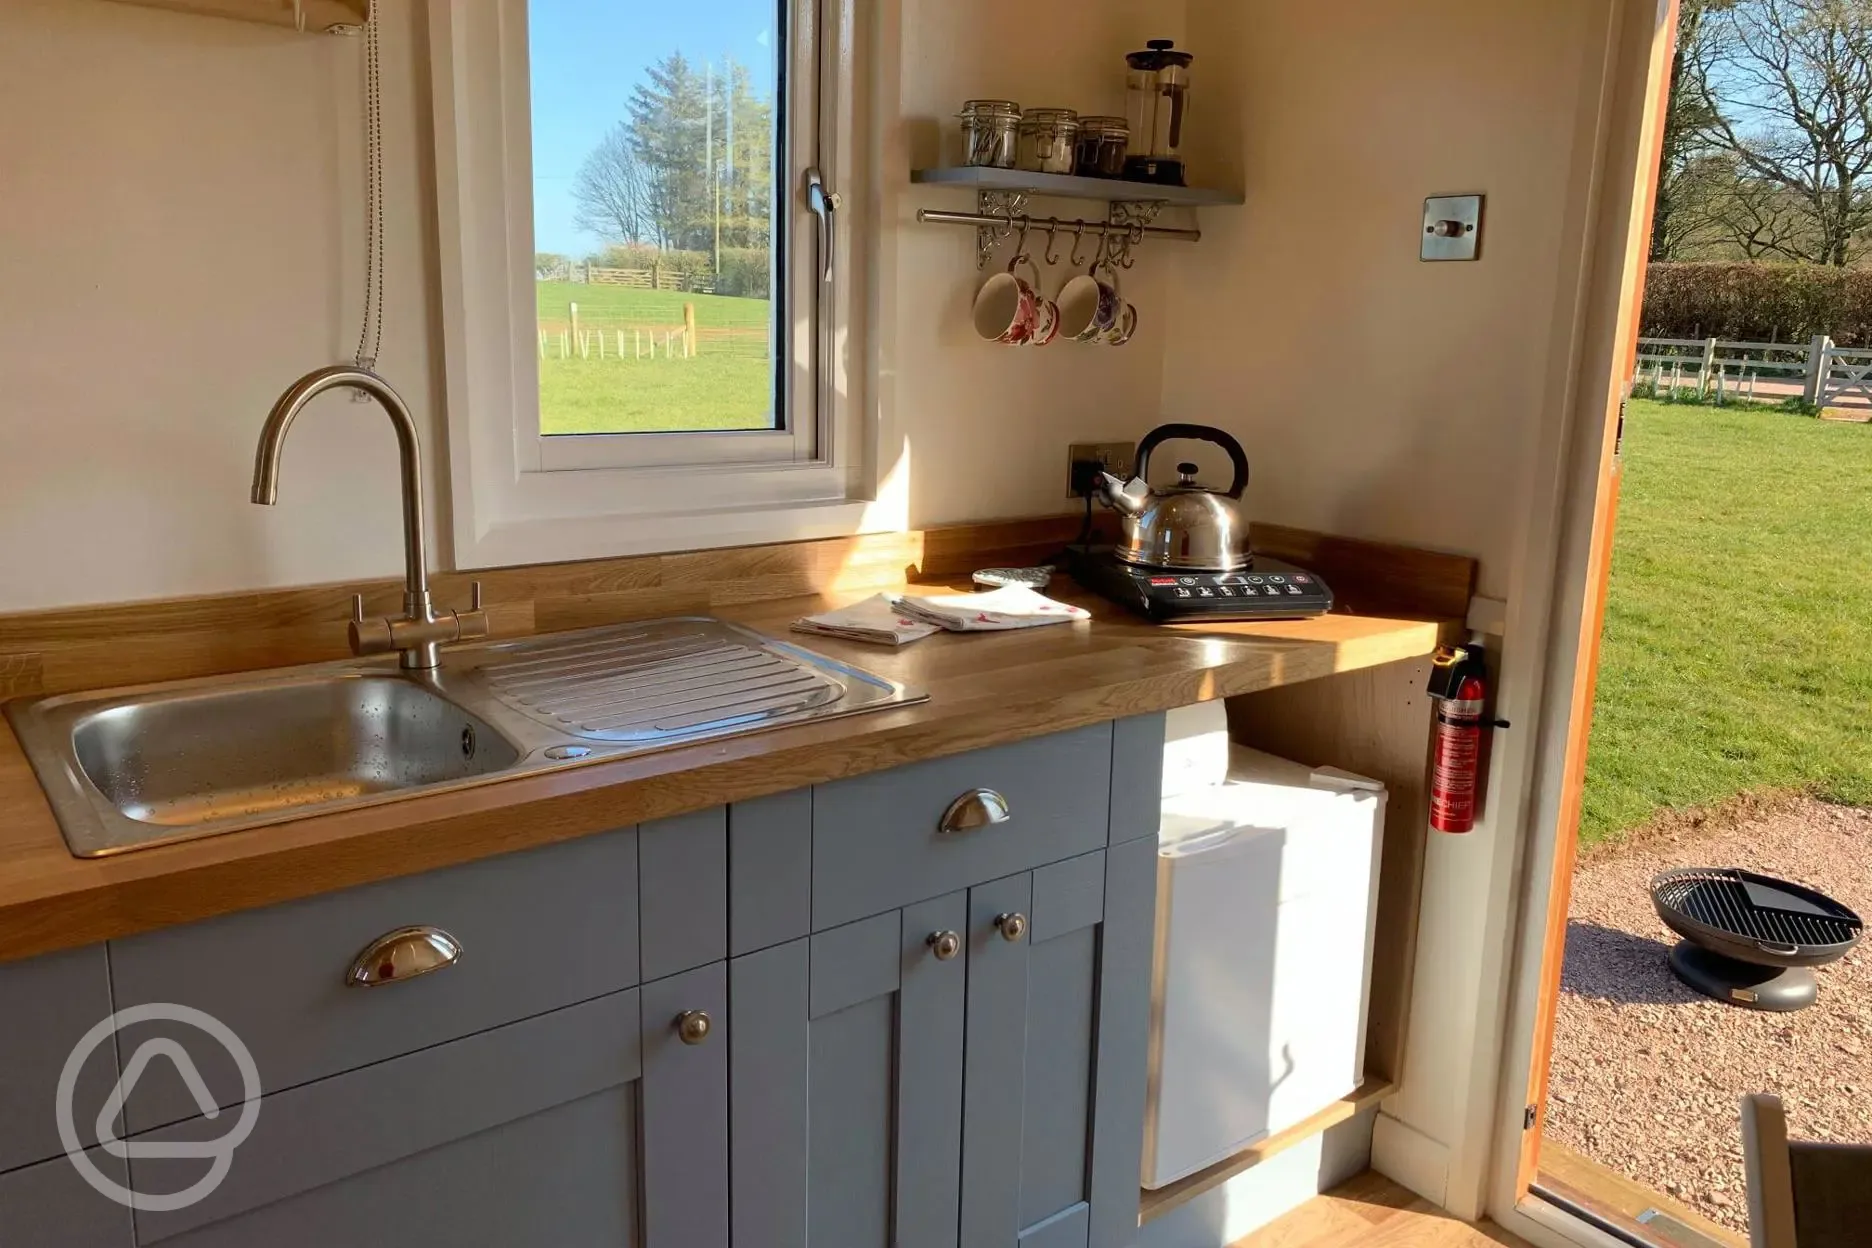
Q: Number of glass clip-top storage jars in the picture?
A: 3